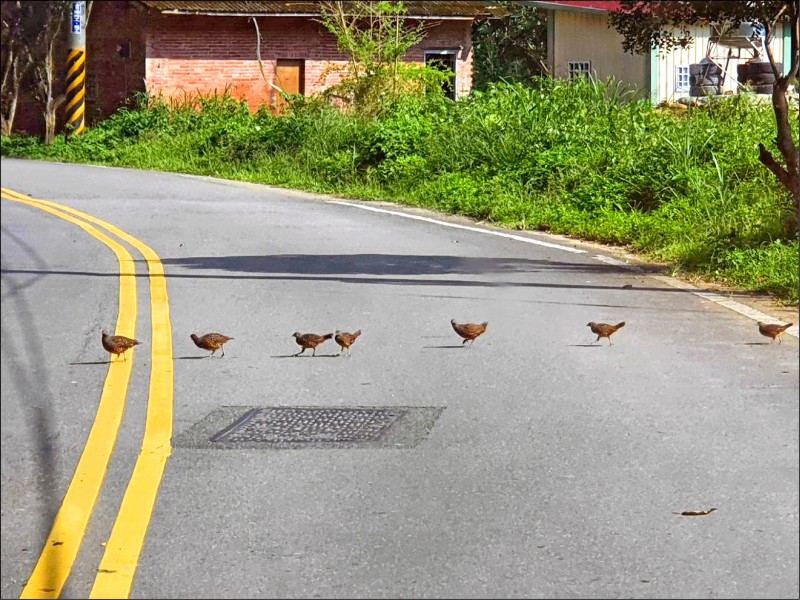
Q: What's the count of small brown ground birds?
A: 7